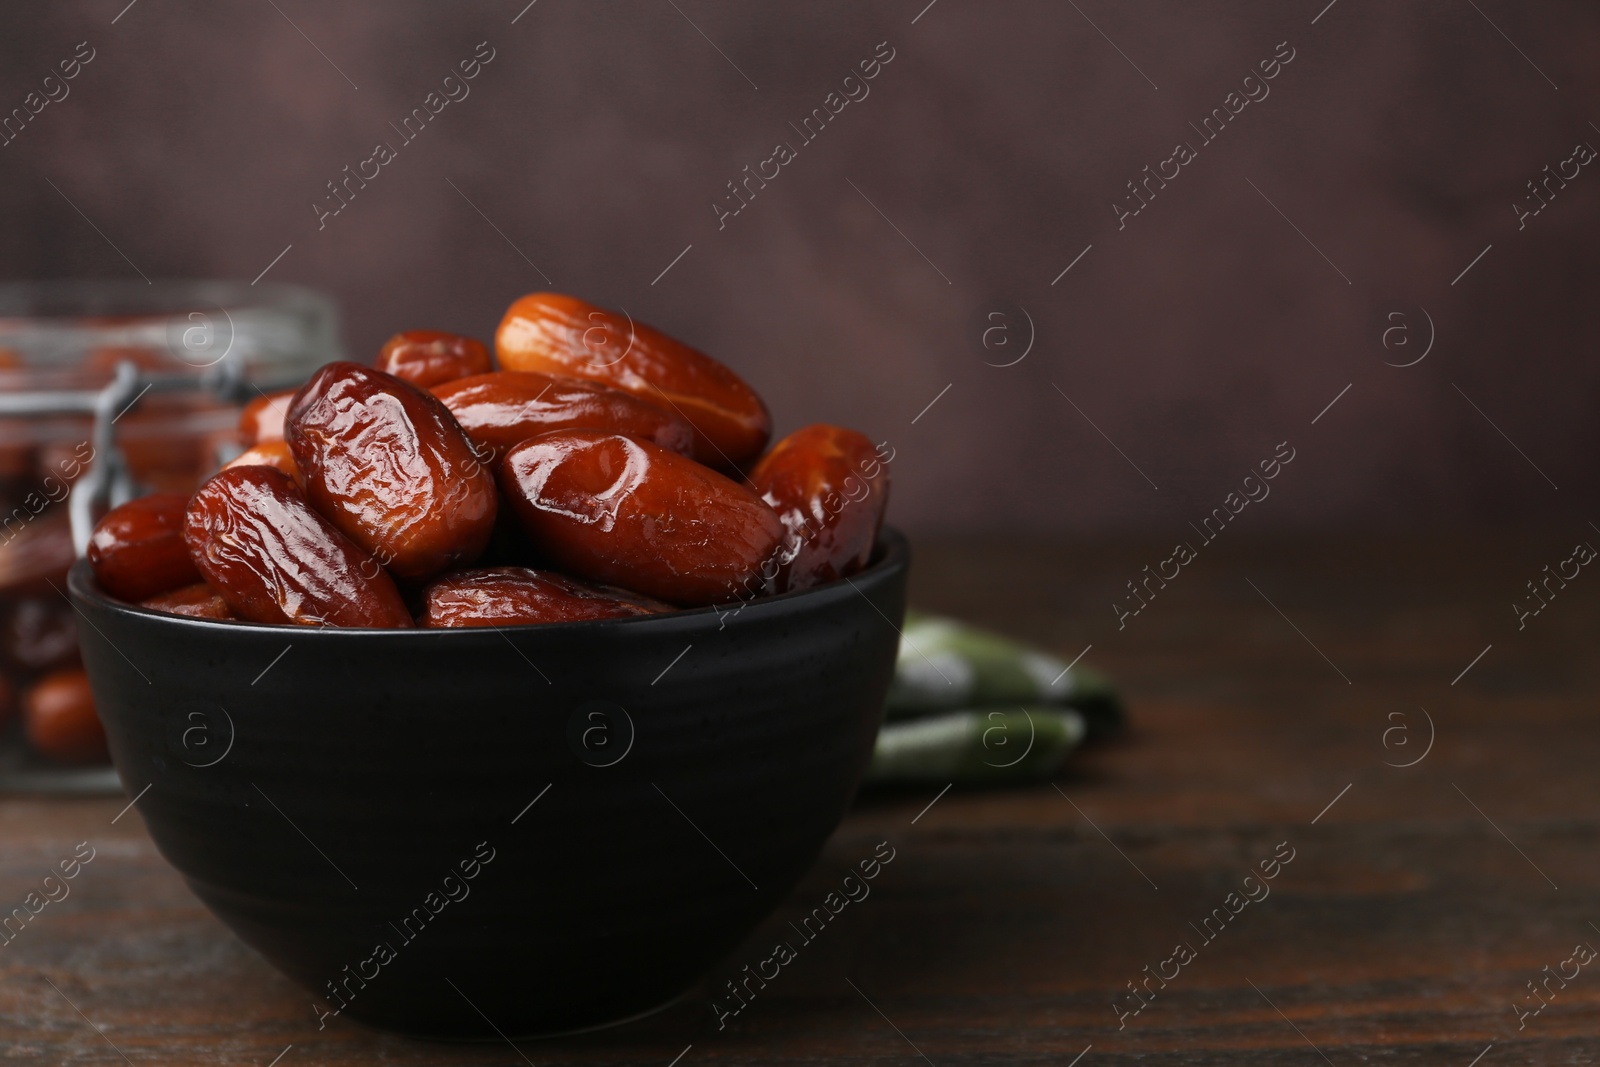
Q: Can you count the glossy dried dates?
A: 12